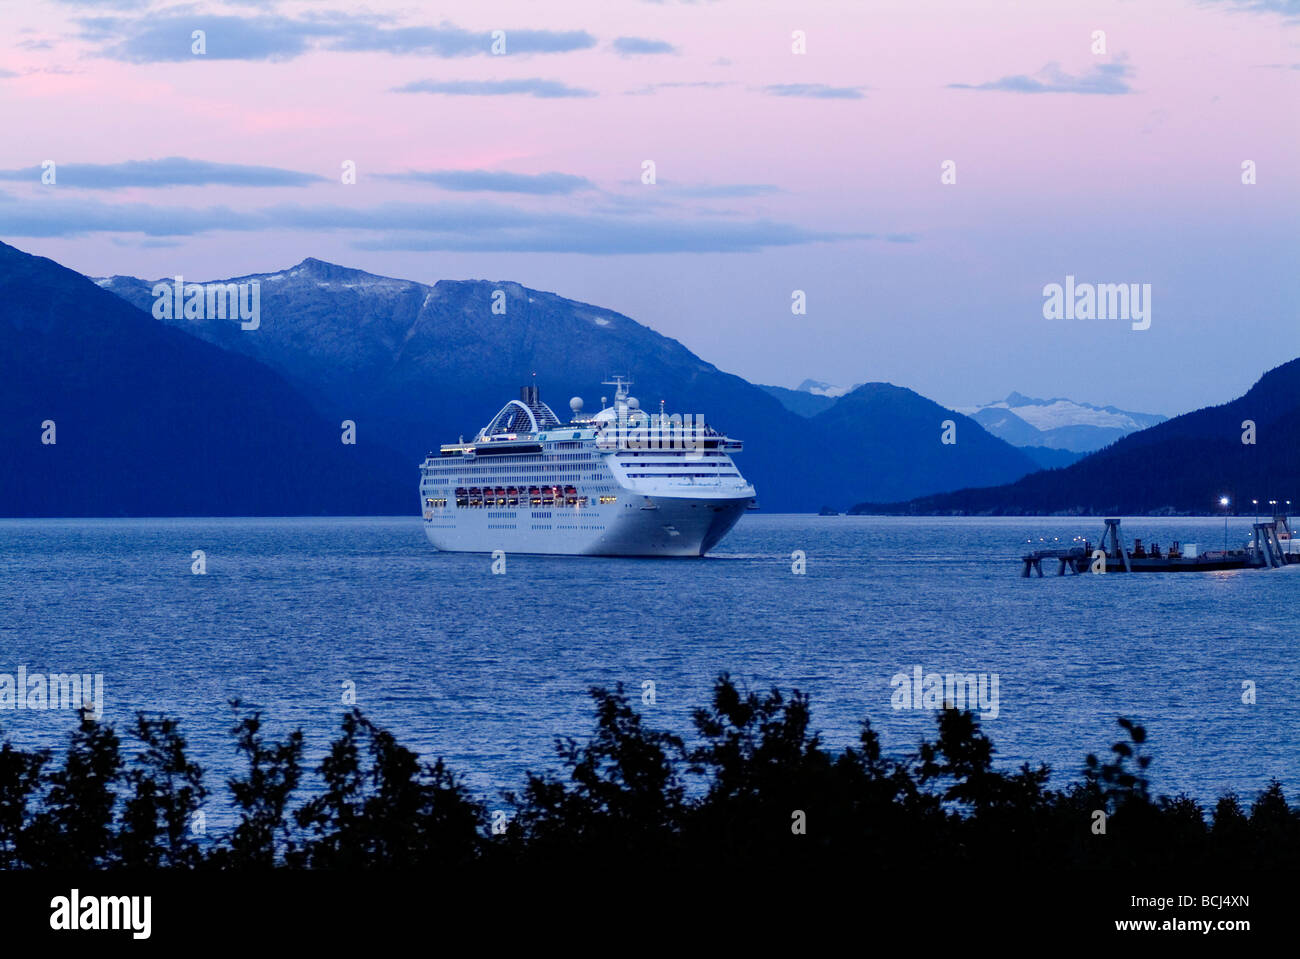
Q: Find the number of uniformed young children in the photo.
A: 0